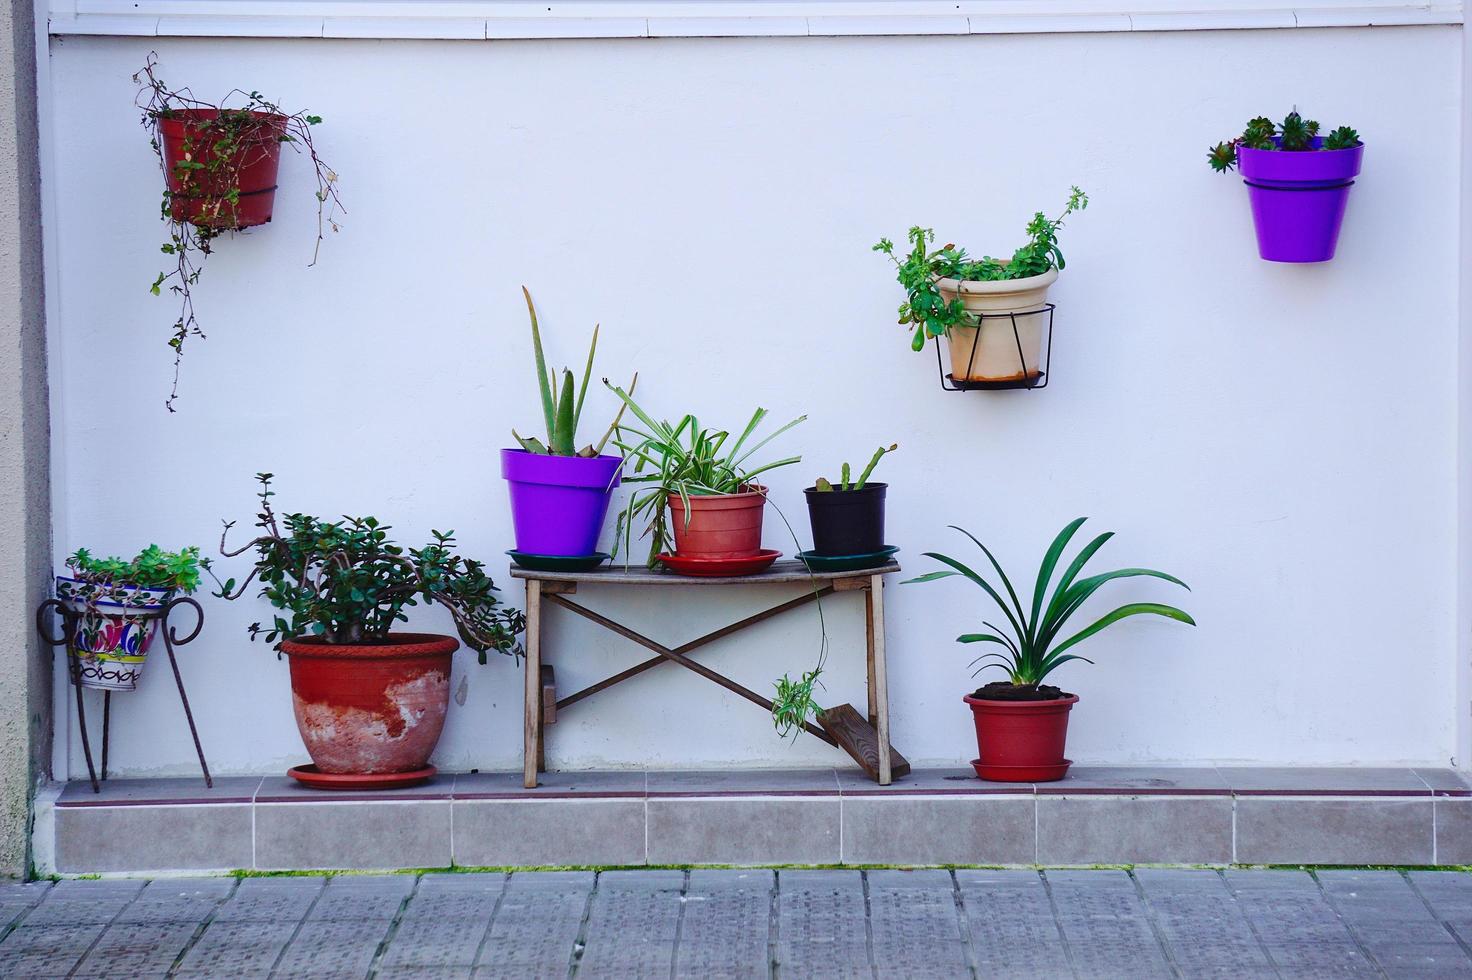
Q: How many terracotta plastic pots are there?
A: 3